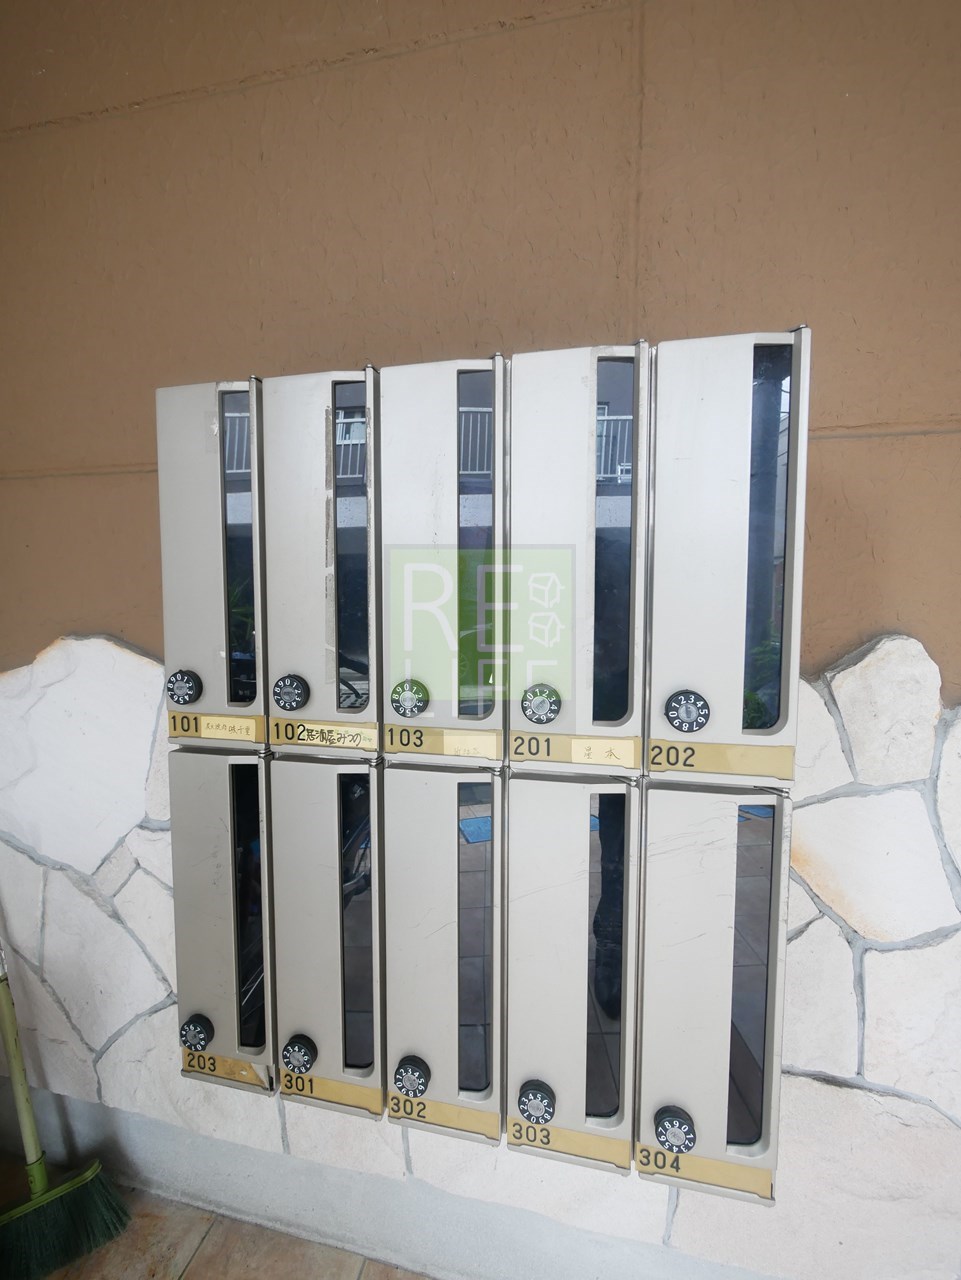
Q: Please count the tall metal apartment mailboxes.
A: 10